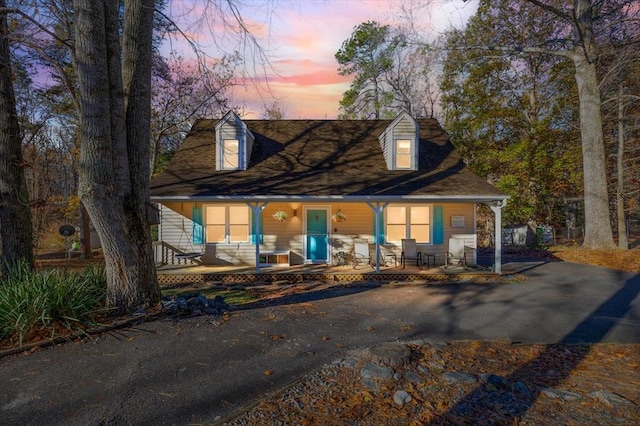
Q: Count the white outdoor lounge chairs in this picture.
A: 3